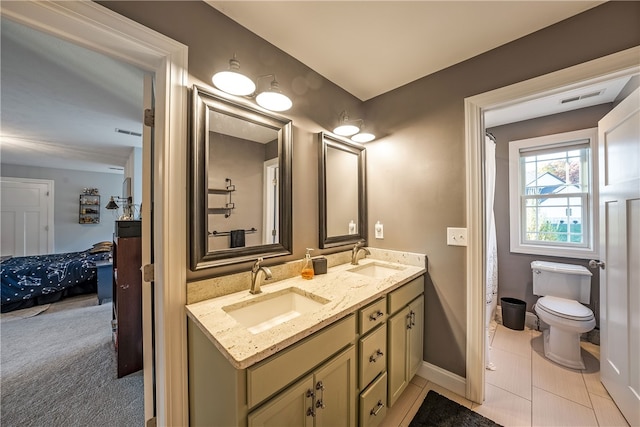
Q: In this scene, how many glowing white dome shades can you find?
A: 4